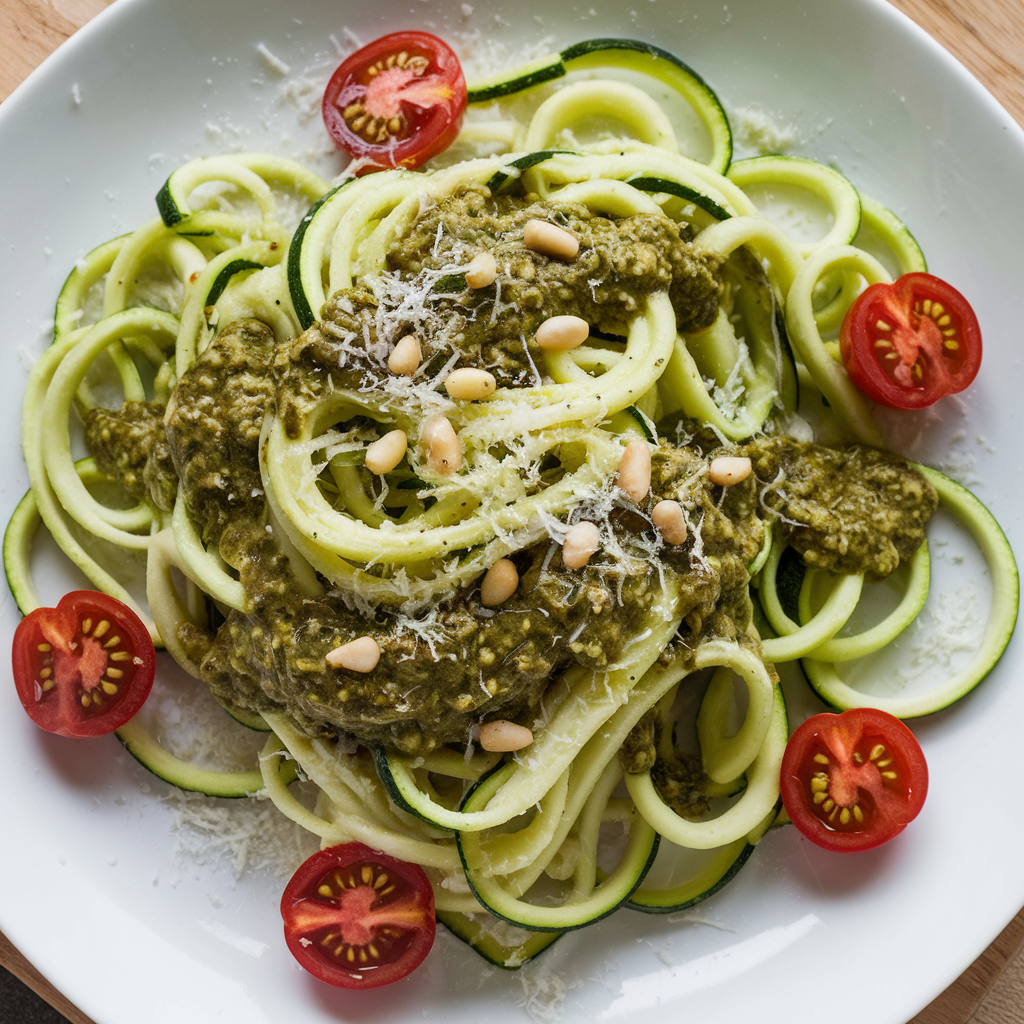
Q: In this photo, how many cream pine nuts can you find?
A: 14